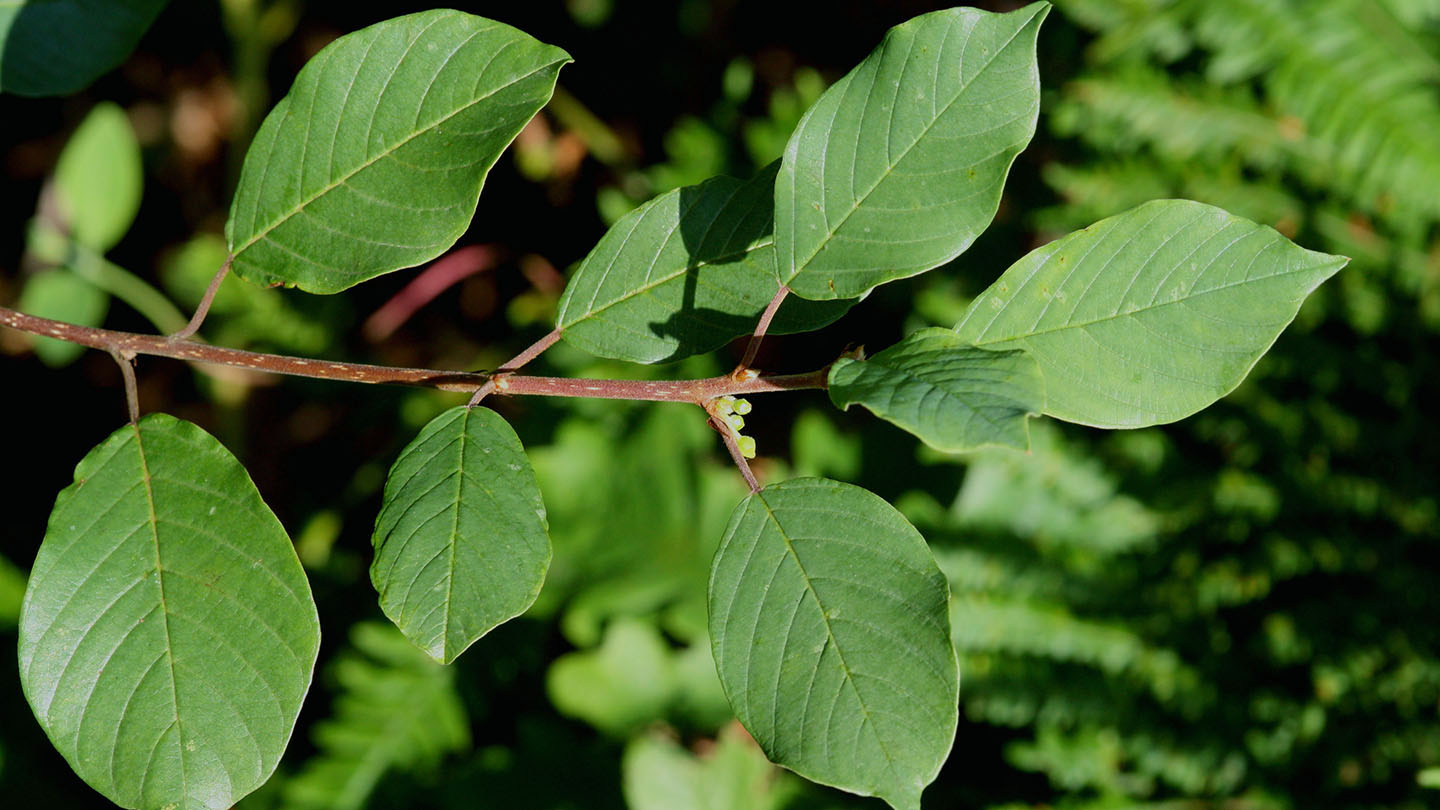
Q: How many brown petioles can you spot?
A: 6